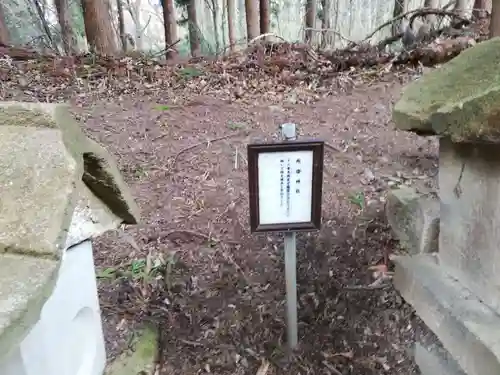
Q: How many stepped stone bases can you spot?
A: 1